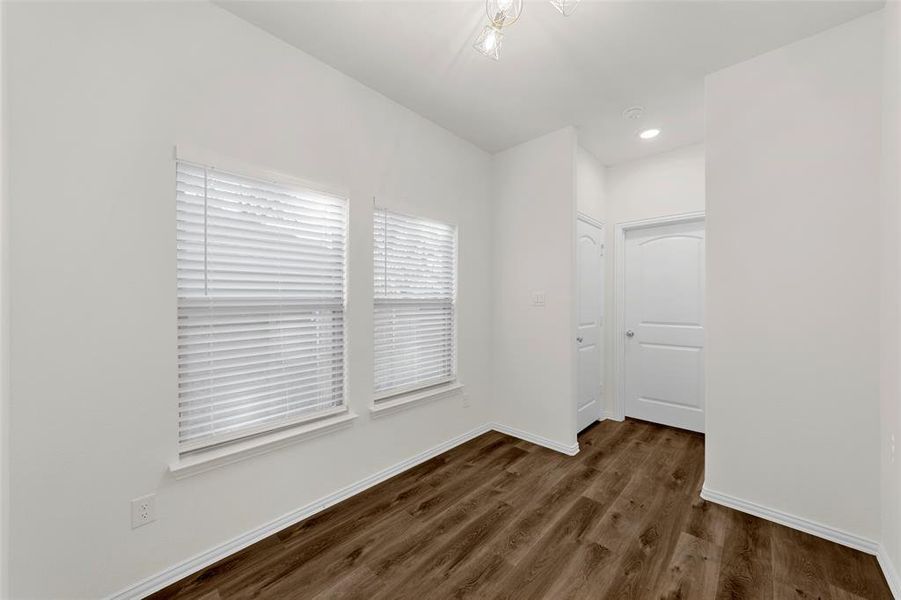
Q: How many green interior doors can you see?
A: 0